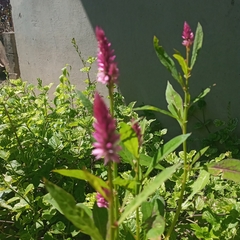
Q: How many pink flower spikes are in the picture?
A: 5